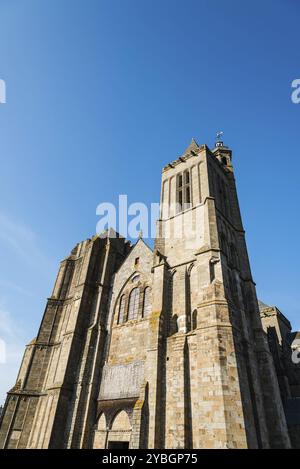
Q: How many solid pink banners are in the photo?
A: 0